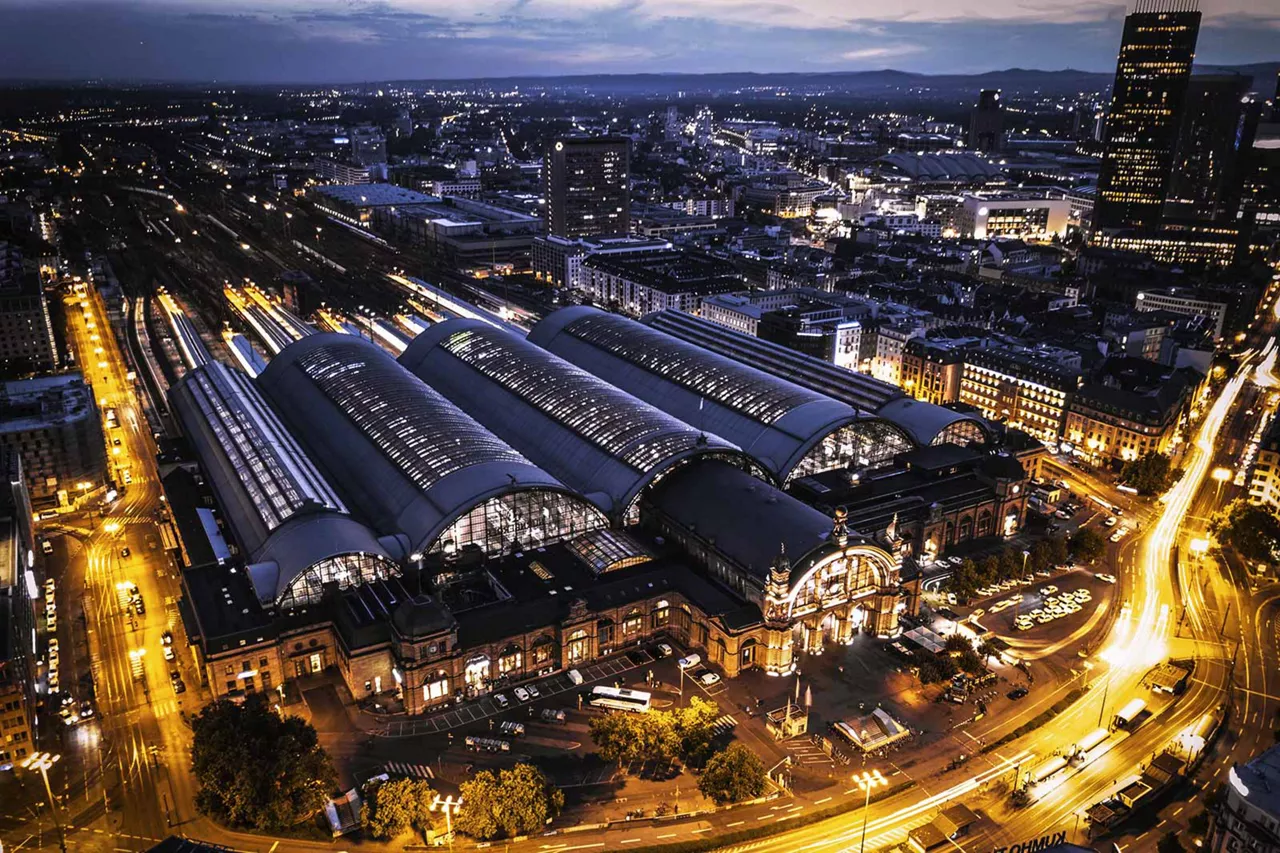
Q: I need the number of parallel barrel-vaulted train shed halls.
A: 5